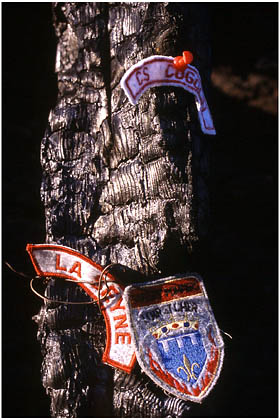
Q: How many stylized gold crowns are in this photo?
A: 1